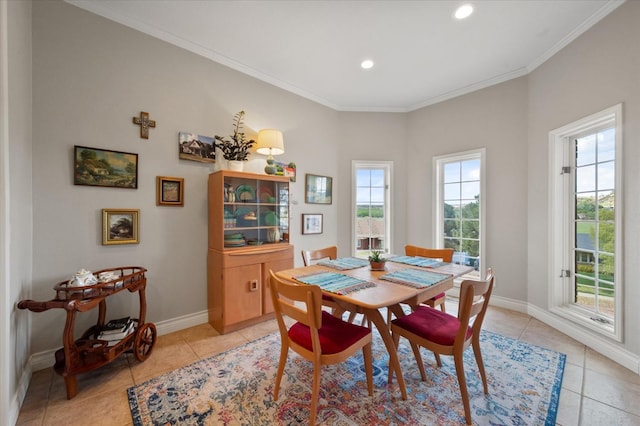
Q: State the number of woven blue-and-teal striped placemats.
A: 4